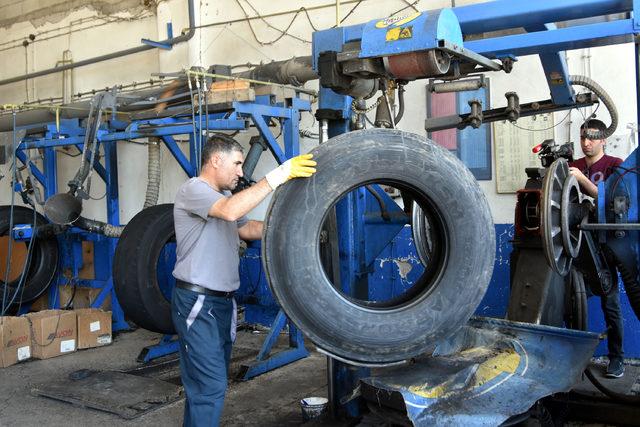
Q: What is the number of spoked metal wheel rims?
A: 2